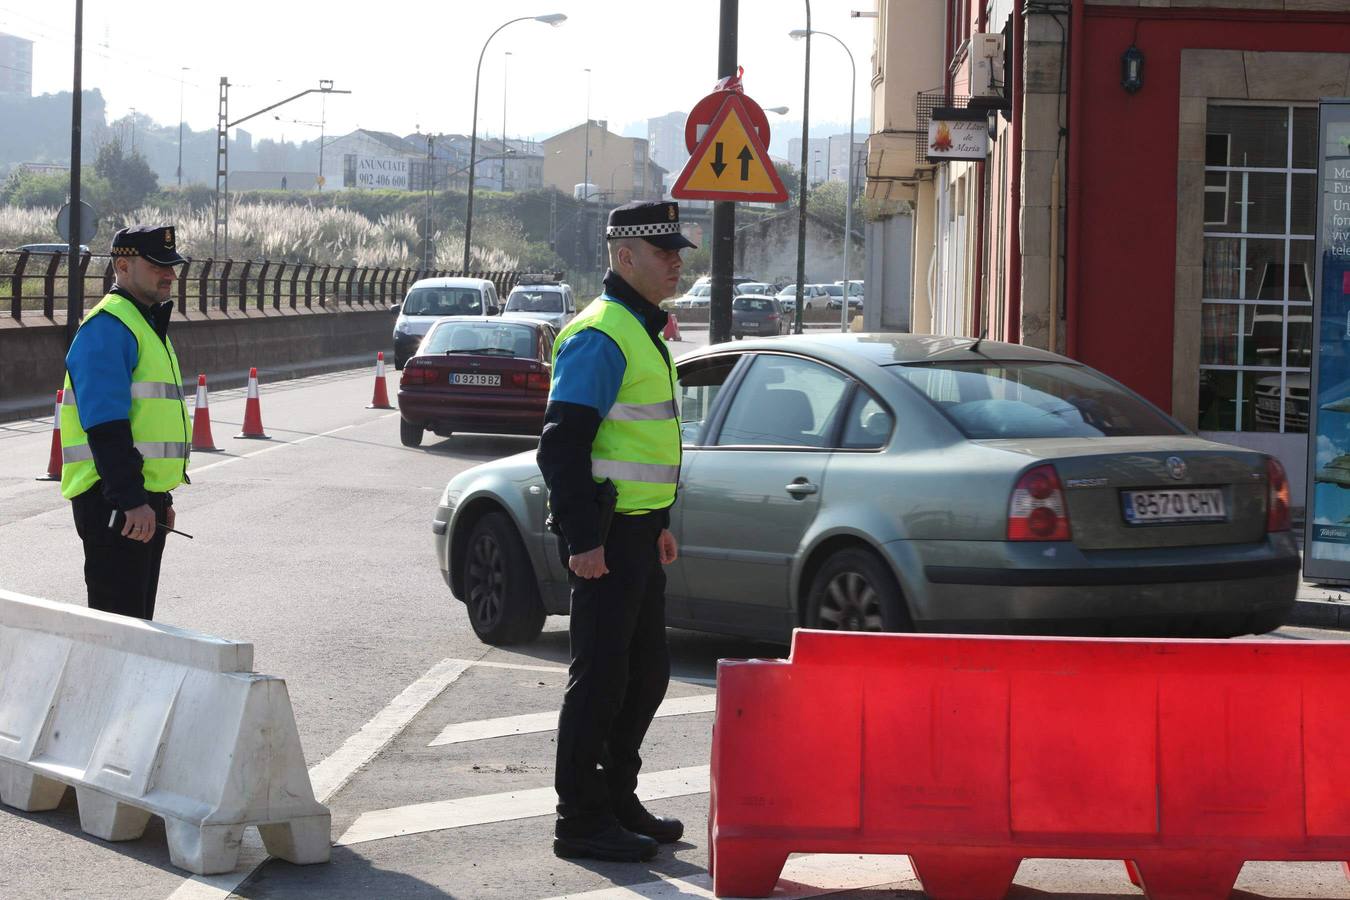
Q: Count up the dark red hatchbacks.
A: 1